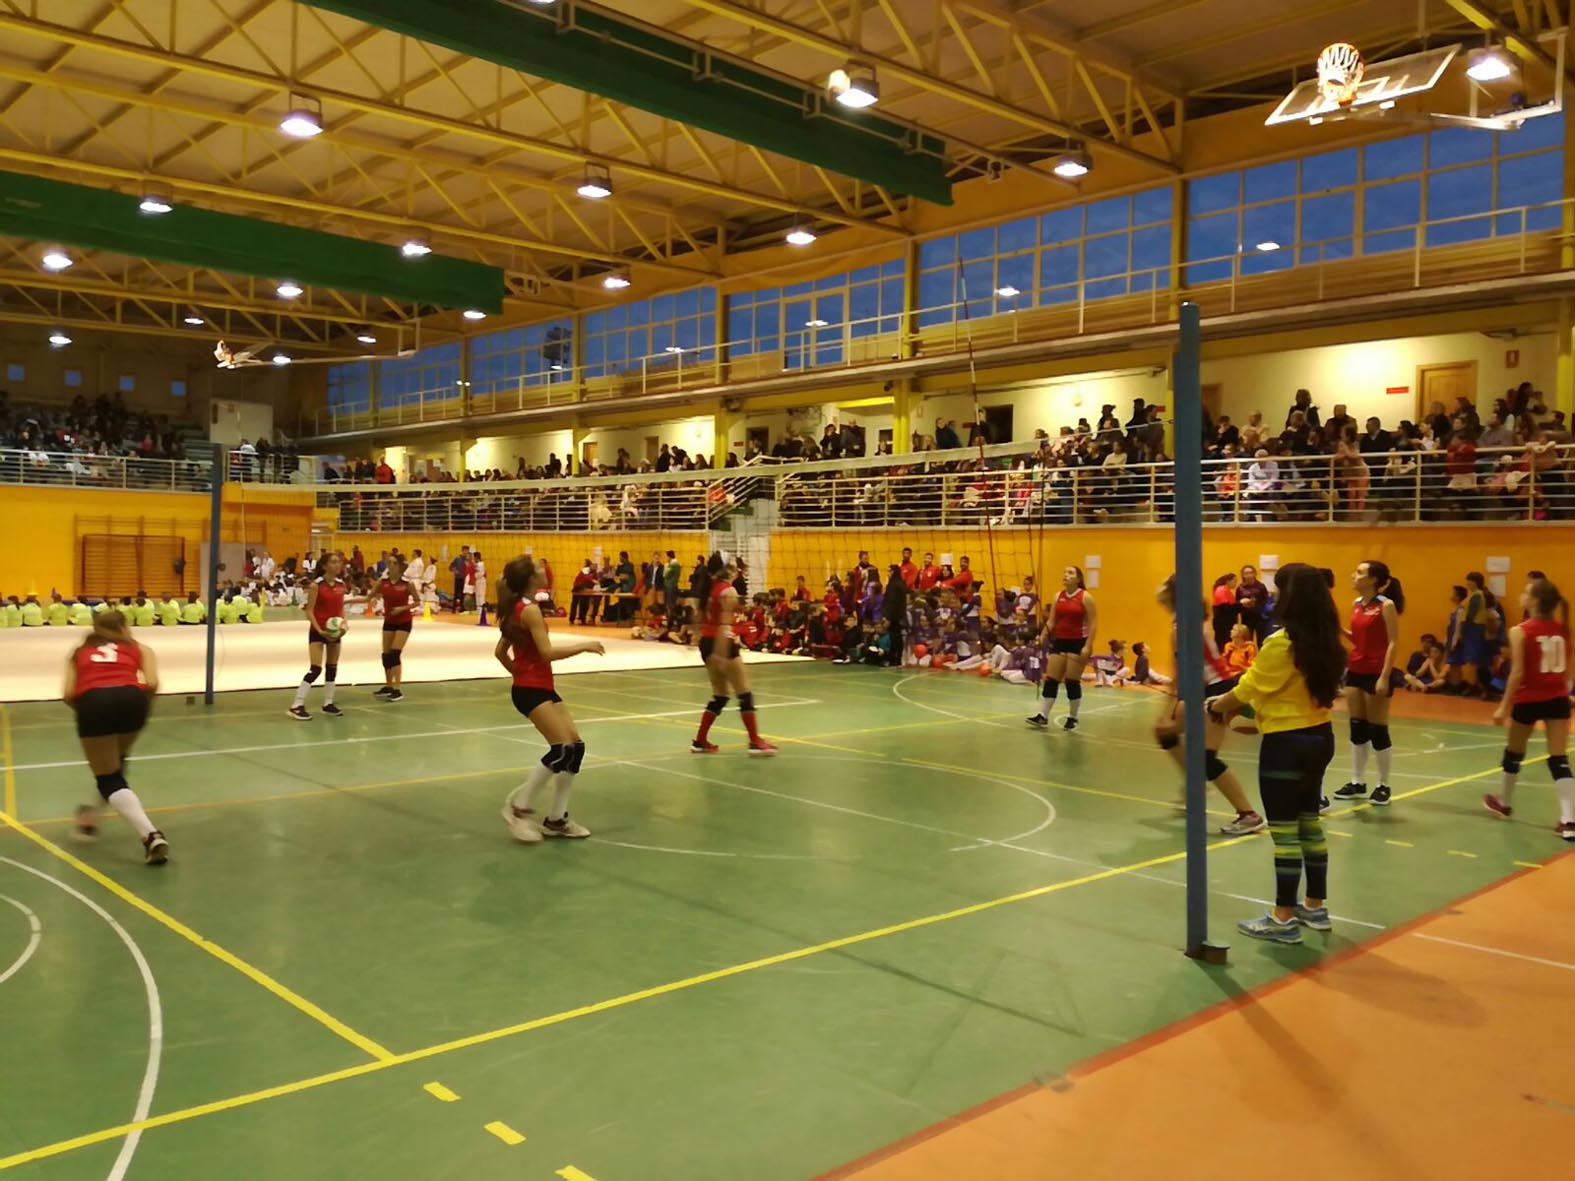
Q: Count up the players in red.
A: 9